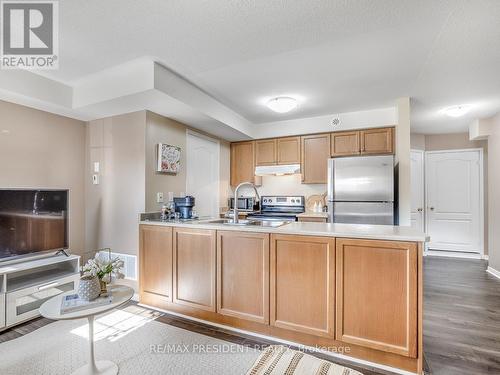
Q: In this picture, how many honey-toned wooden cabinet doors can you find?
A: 11